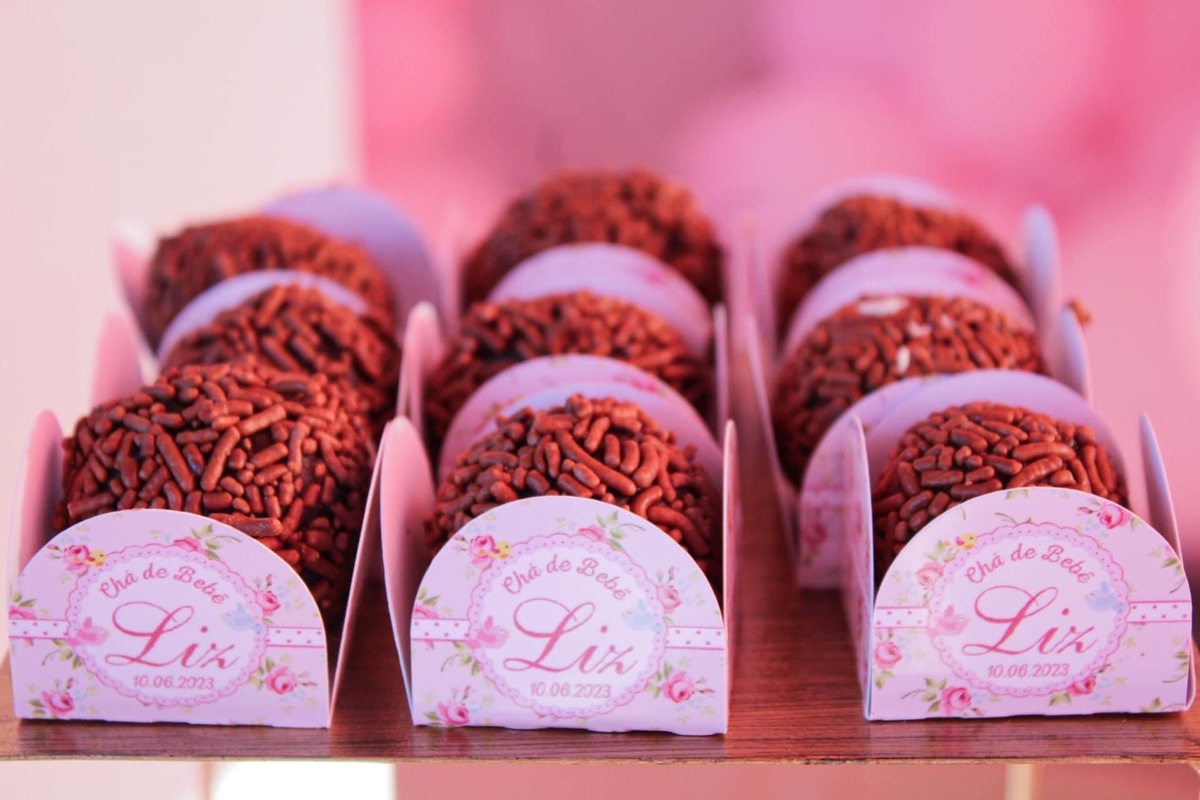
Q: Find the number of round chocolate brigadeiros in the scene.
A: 9